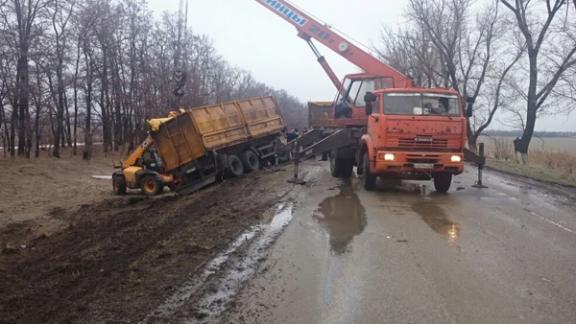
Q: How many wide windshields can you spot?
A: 1